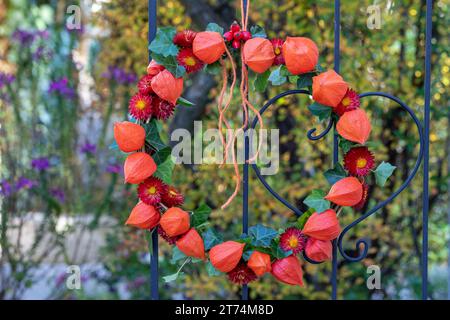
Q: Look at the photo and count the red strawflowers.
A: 14